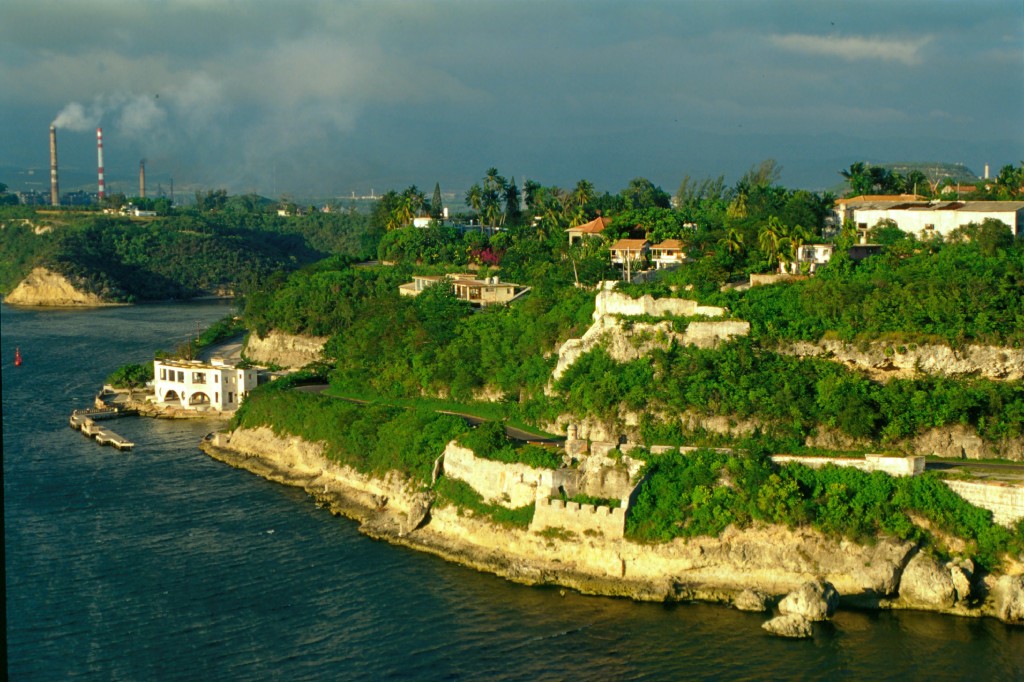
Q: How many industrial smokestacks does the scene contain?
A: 3